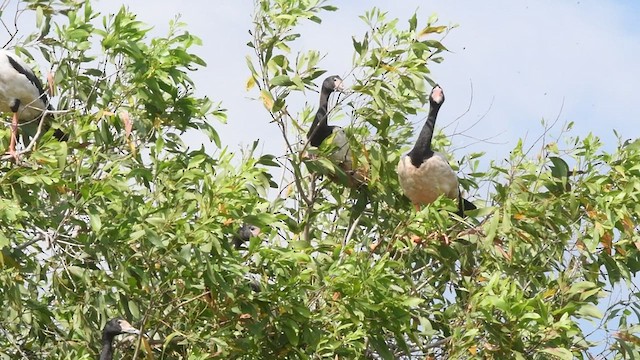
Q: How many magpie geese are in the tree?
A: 5